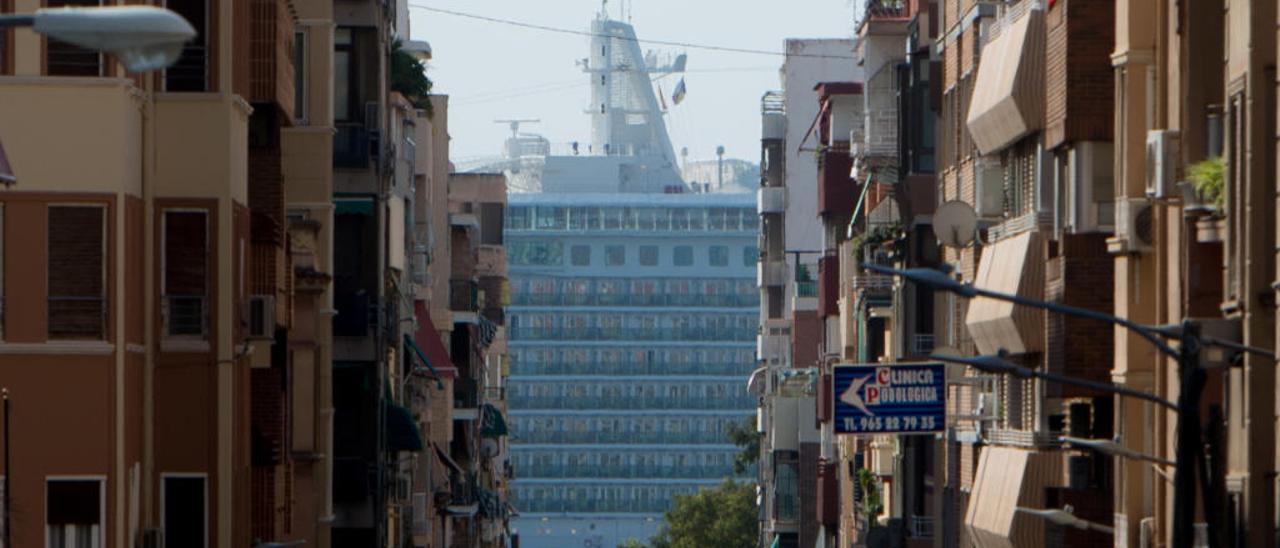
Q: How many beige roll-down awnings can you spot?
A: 3